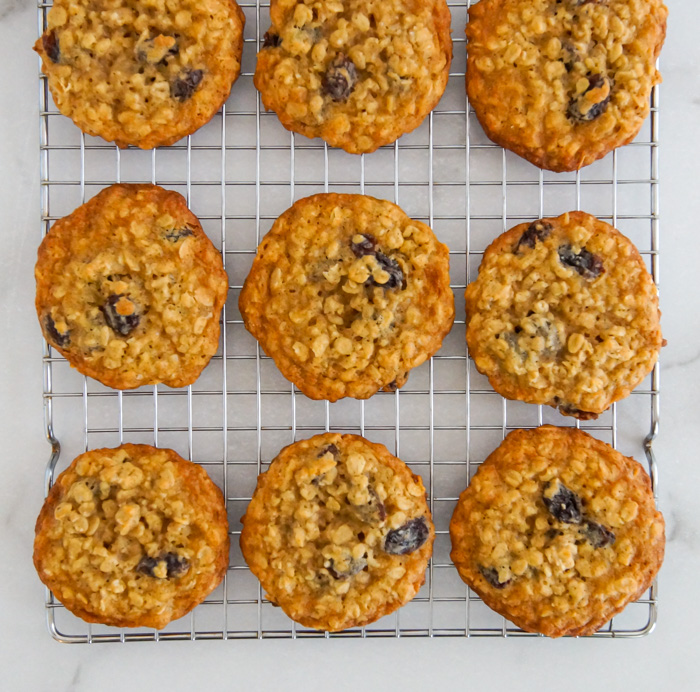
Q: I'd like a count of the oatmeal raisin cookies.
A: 9